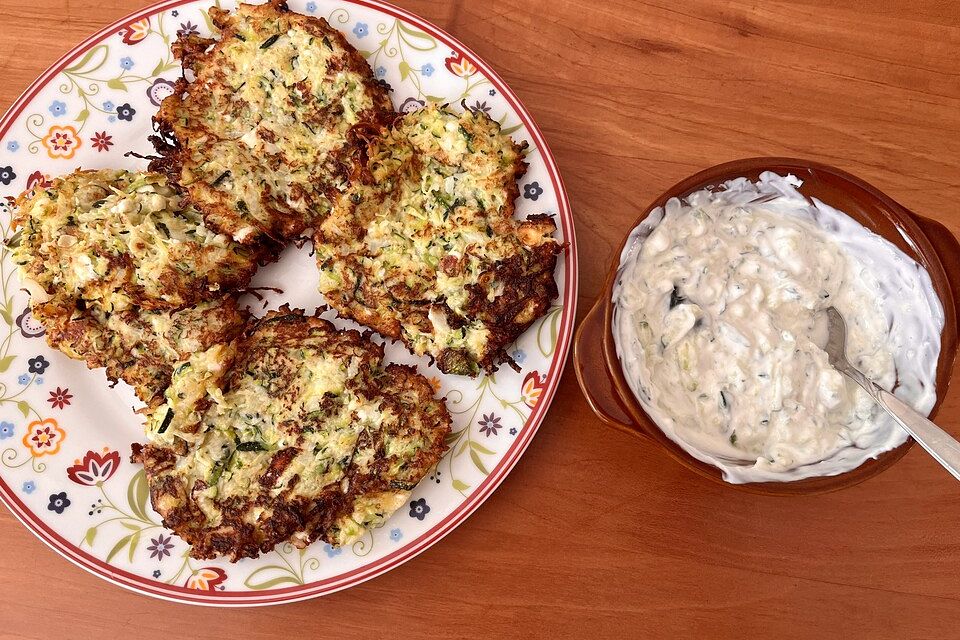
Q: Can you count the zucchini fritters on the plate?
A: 4